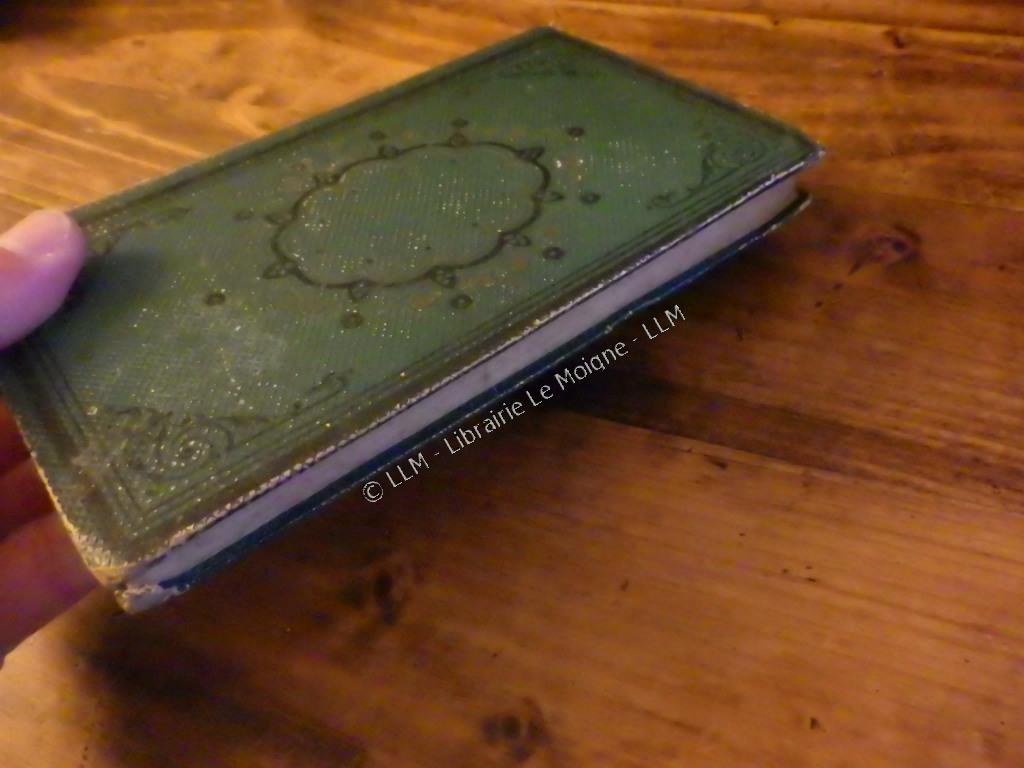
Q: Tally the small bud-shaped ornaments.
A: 10